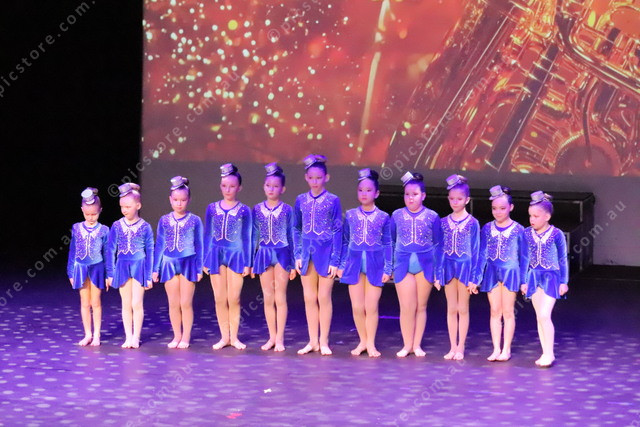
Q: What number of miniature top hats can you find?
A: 11